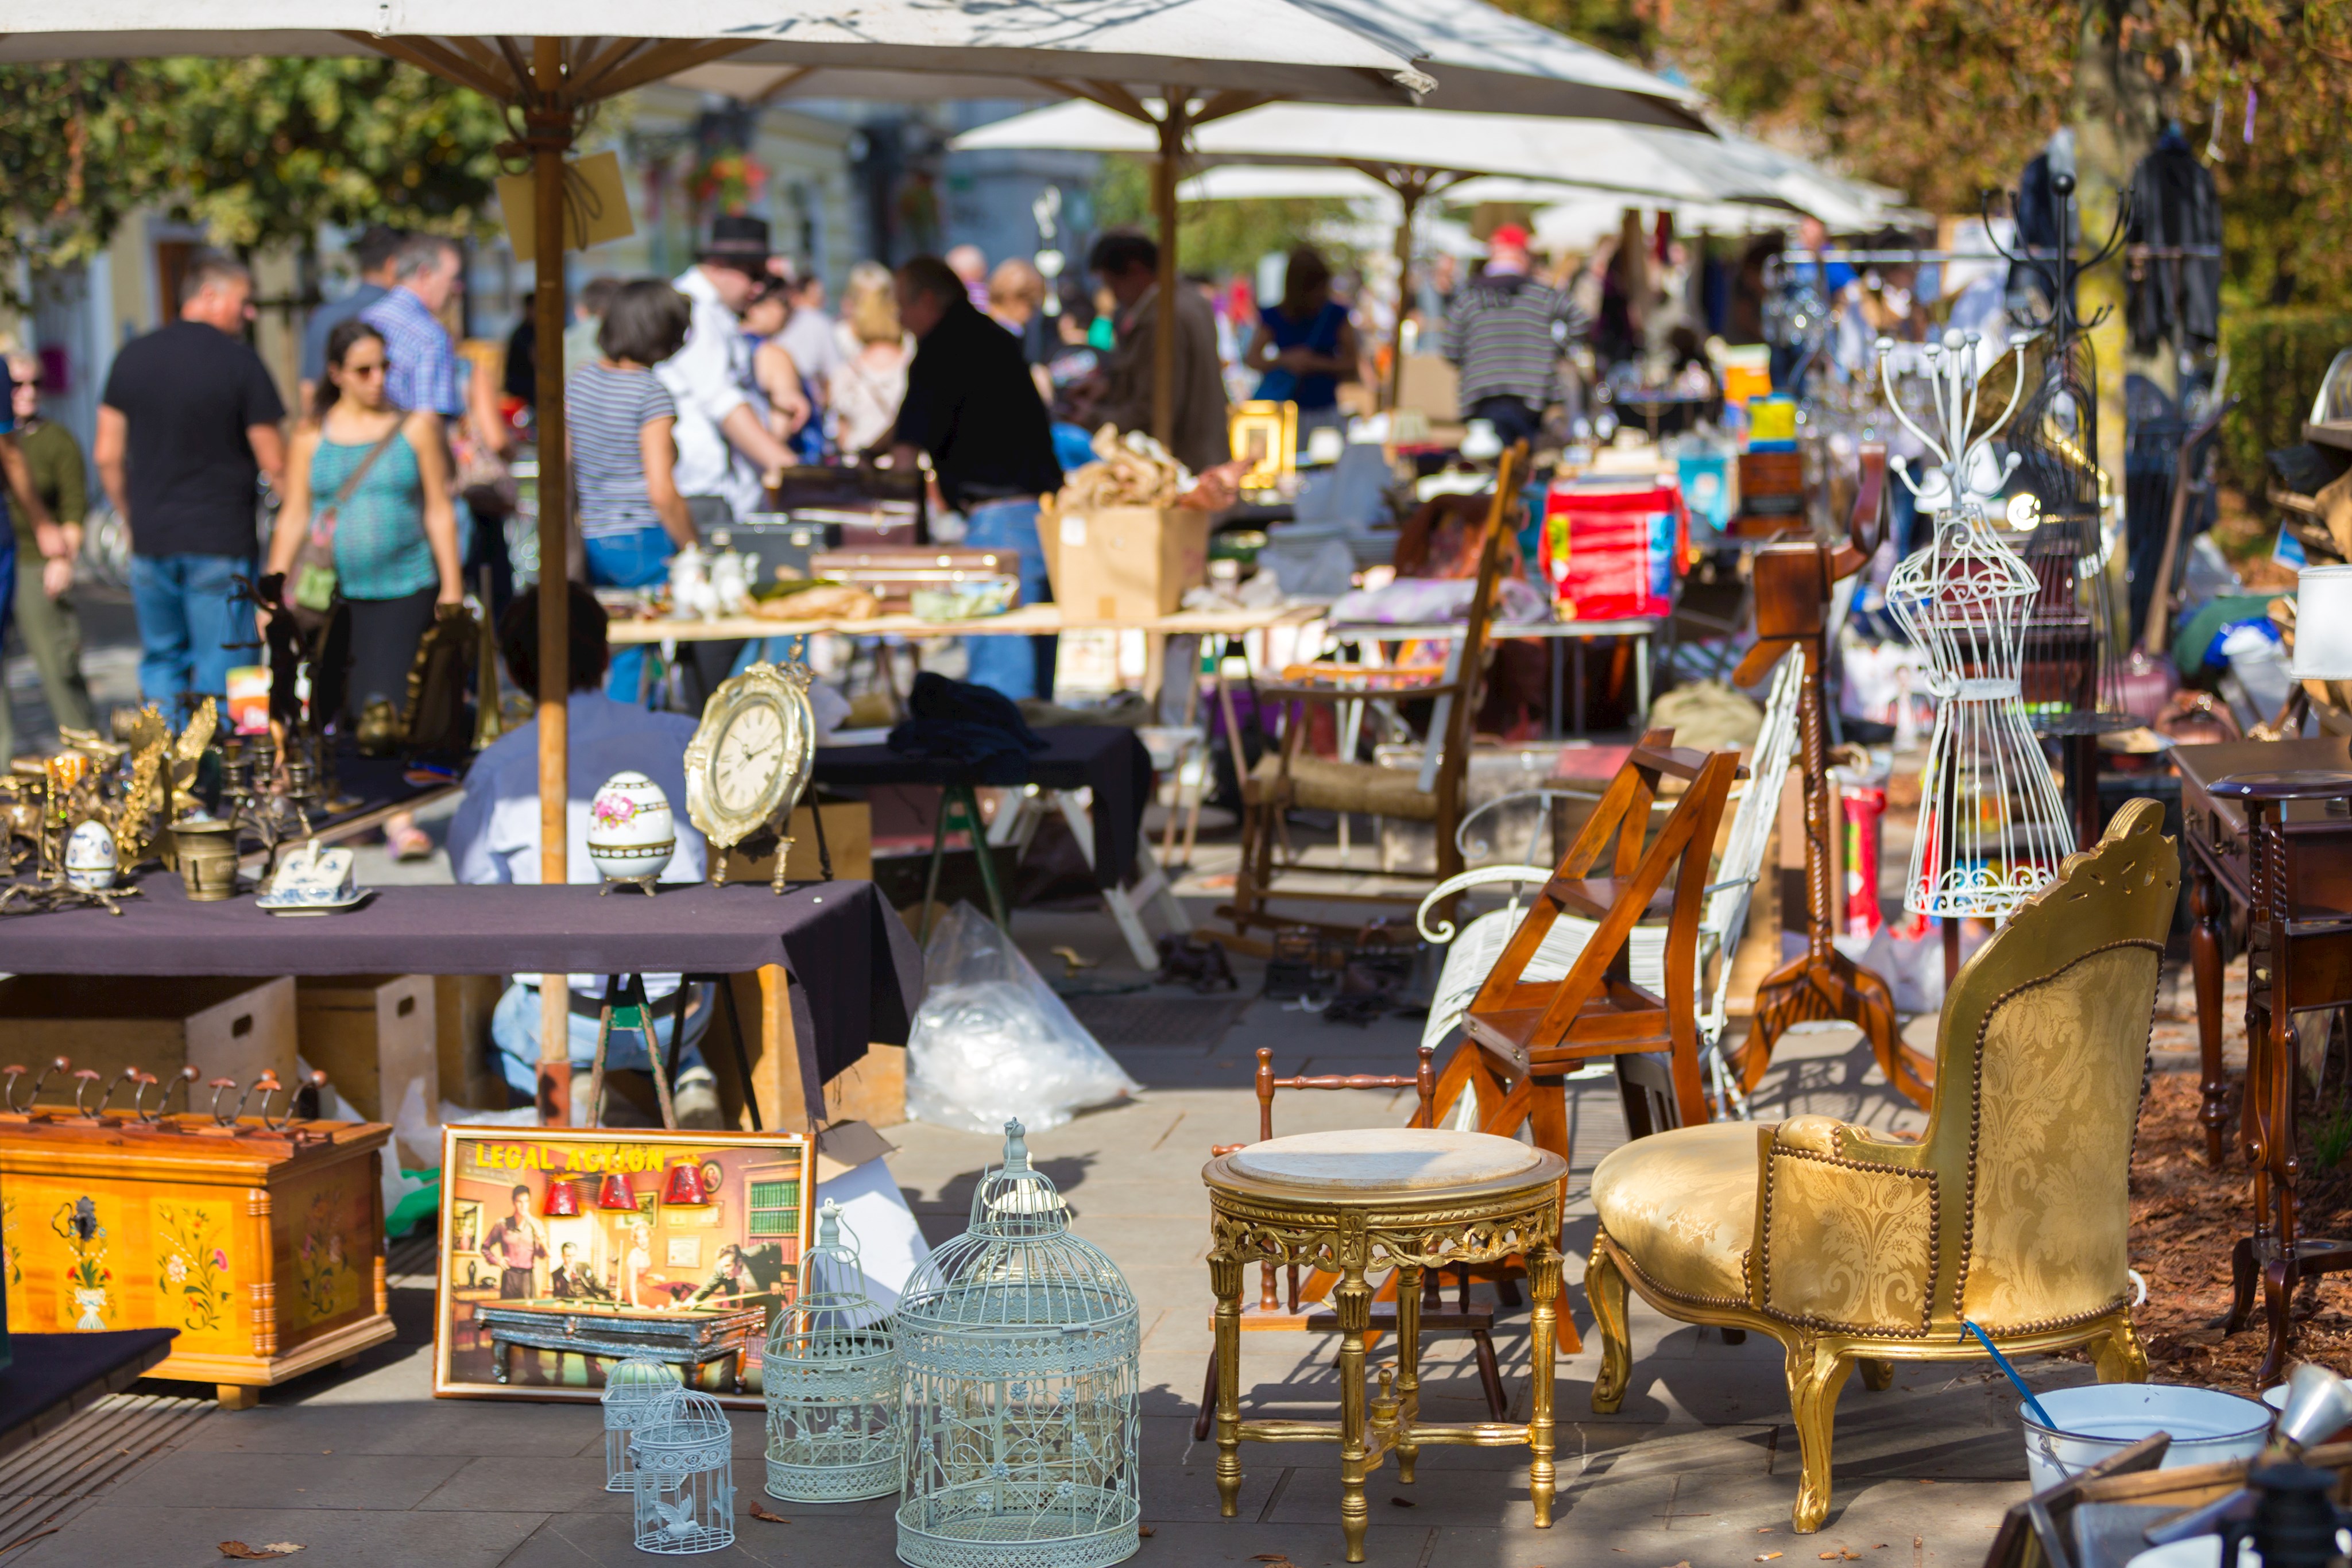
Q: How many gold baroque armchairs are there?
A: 1